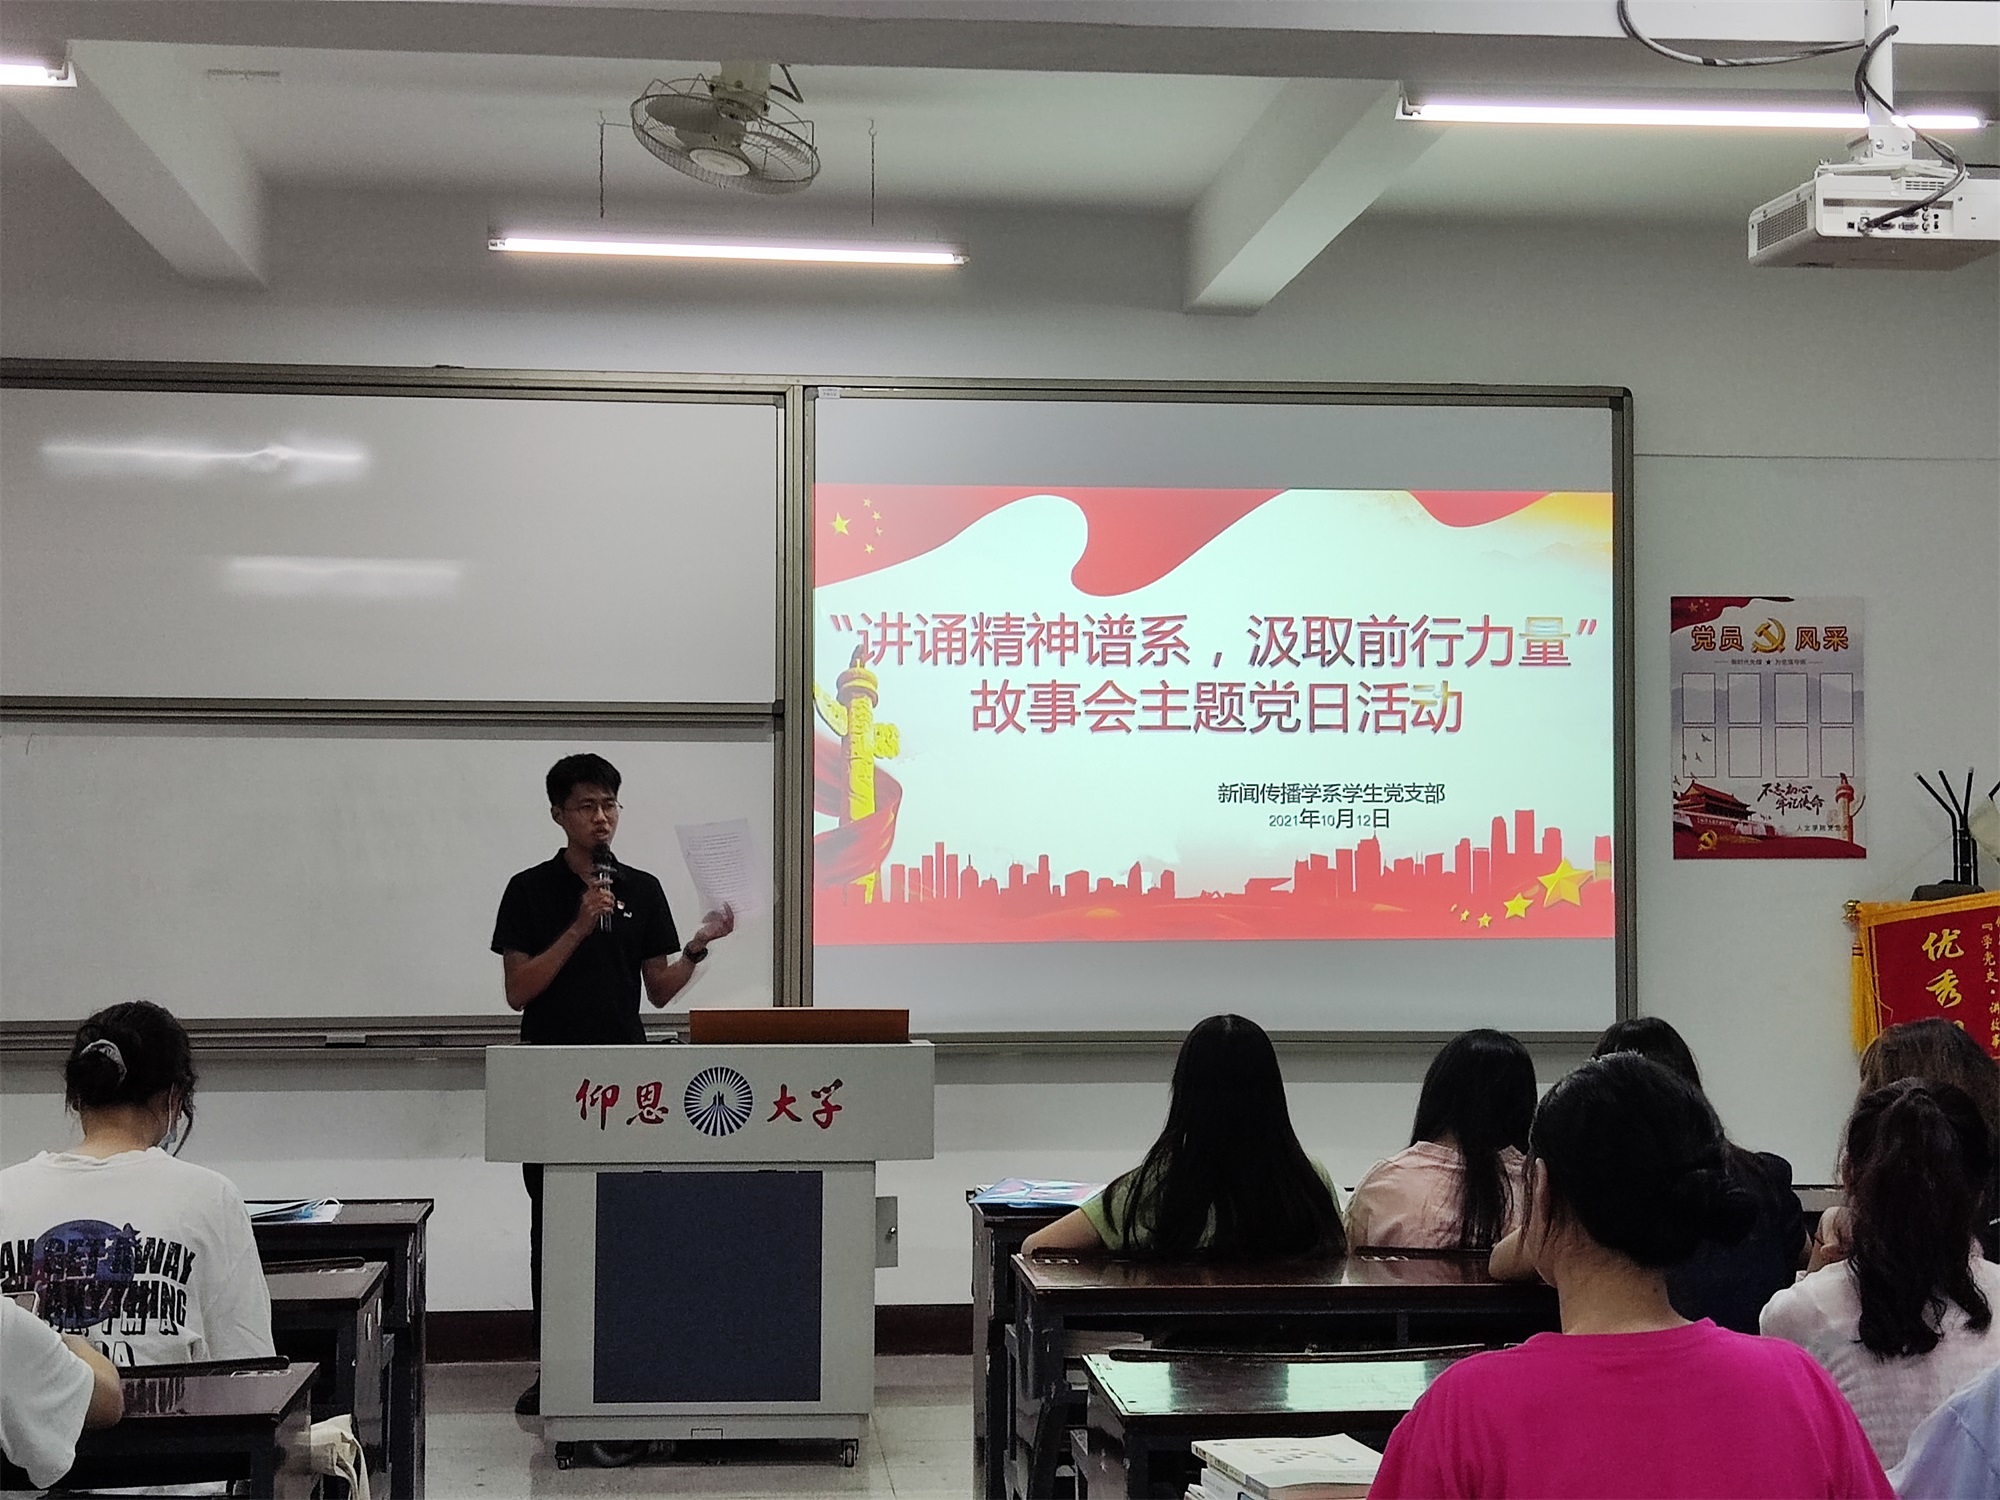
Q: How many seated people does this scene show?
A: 9